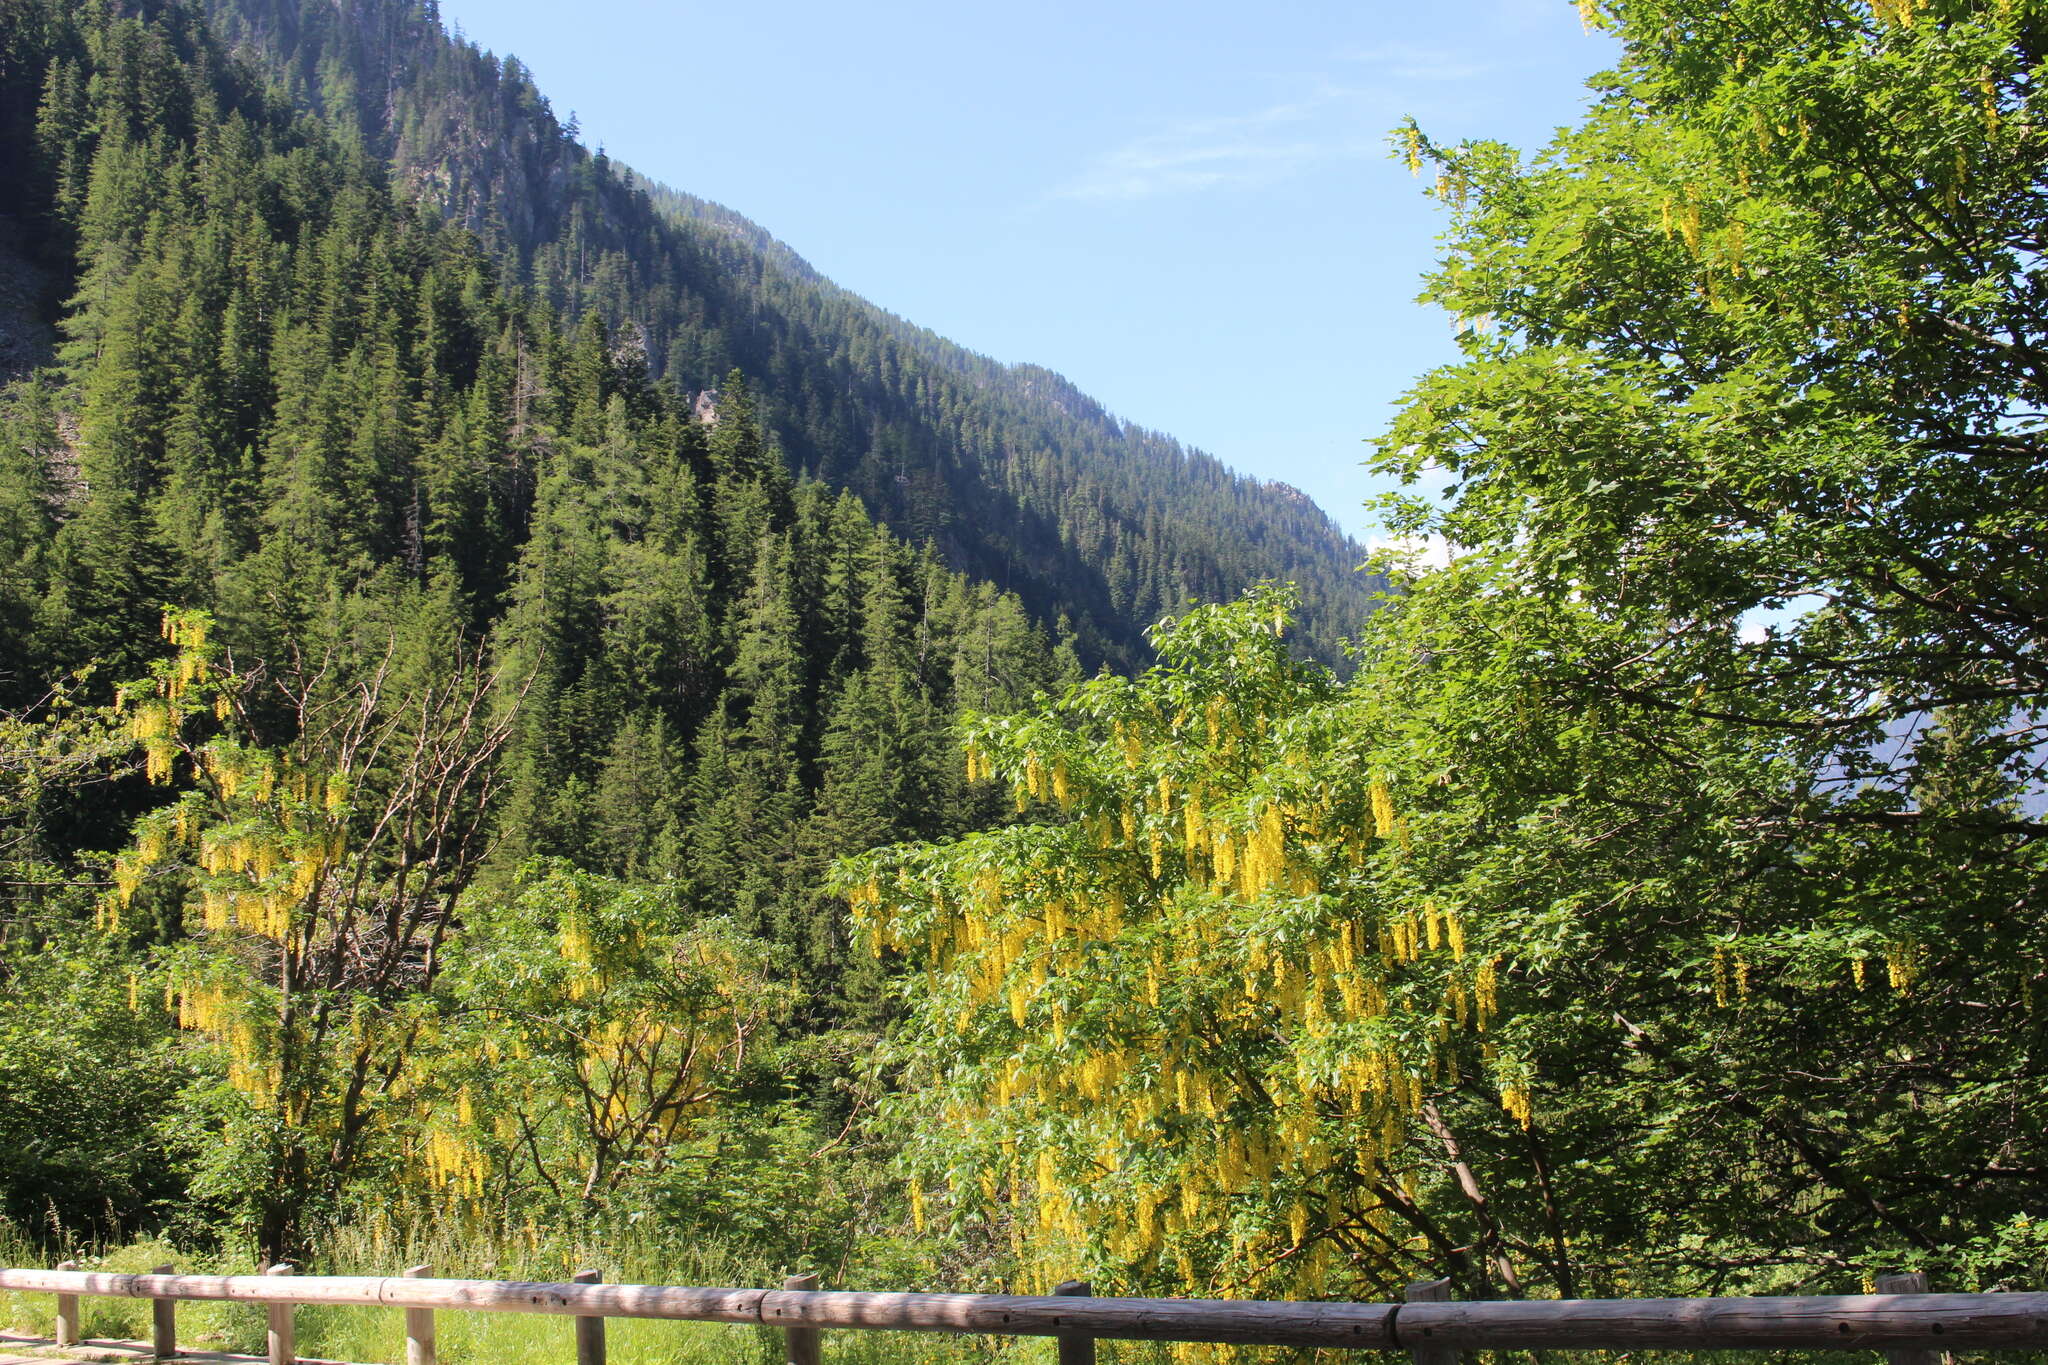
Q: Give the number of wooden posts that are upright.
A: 9